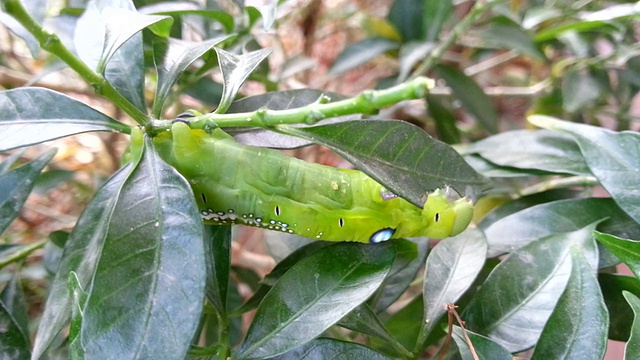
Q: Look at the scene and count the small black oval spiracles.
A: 4